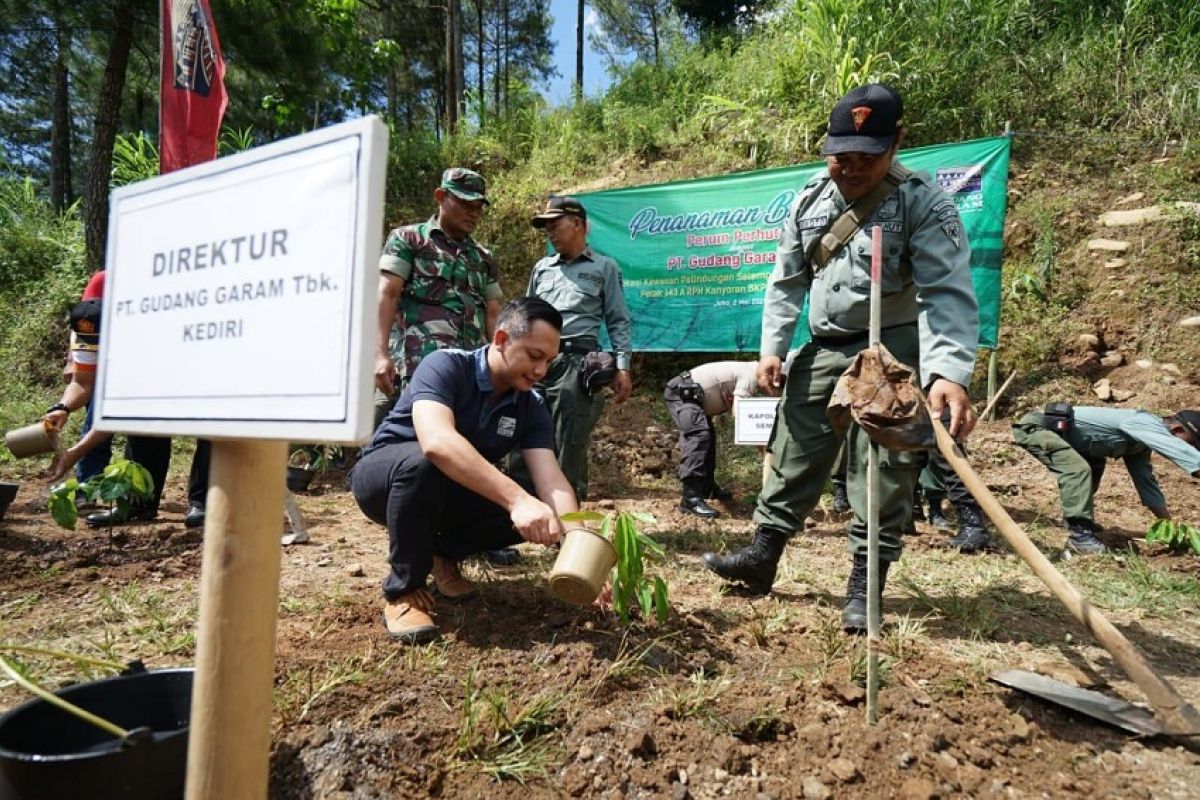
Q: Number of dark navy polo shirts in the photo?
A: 1